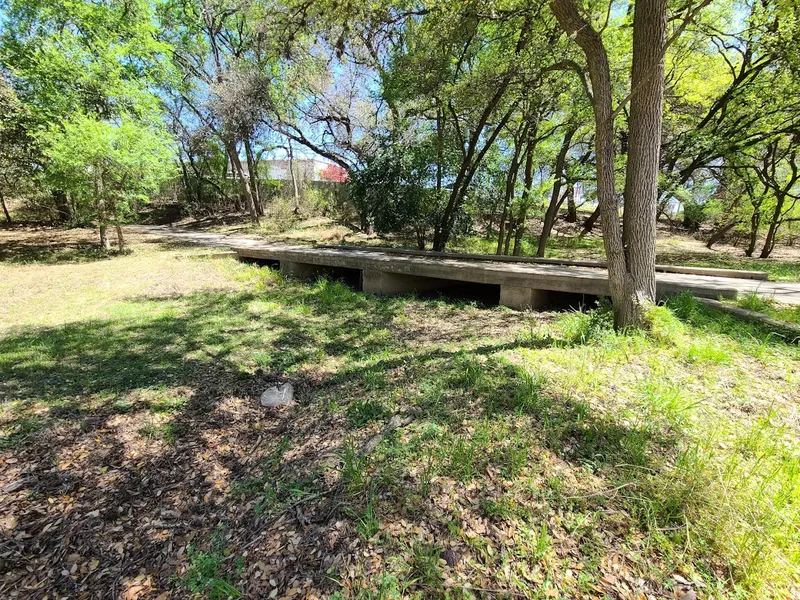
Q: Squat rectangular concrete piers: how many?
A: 3